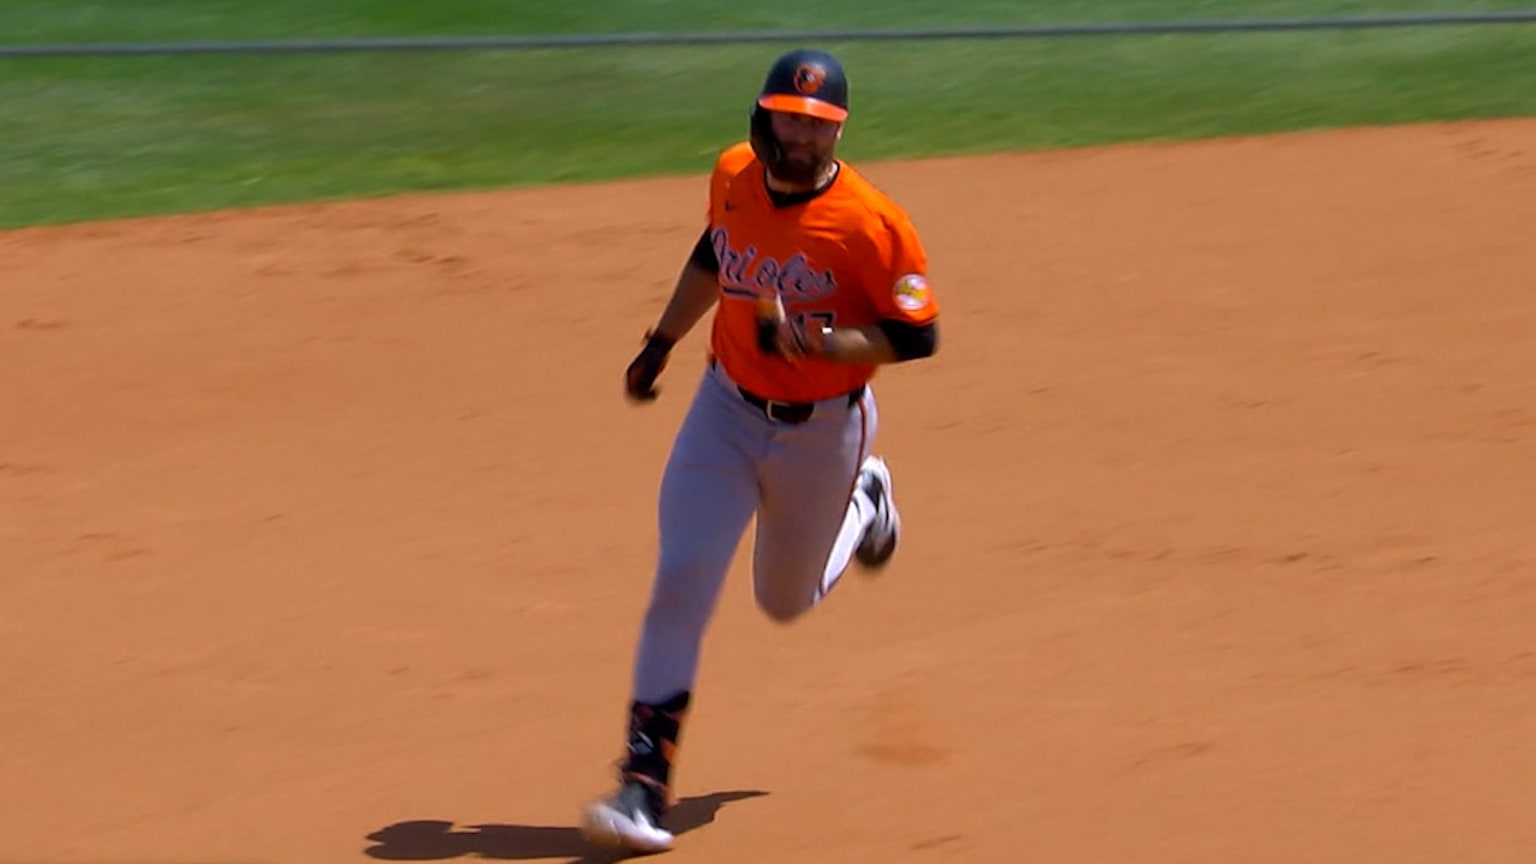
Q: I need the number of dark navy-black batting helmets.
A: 1